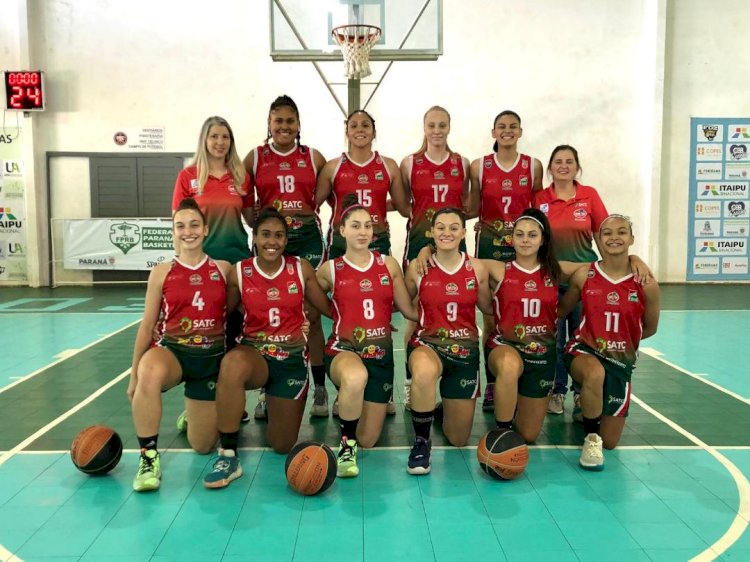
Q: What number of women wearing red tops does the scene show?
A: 12